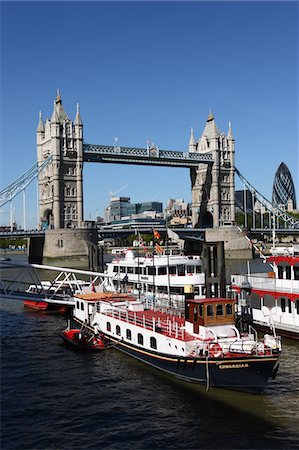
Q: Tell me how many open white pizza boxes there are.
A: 0